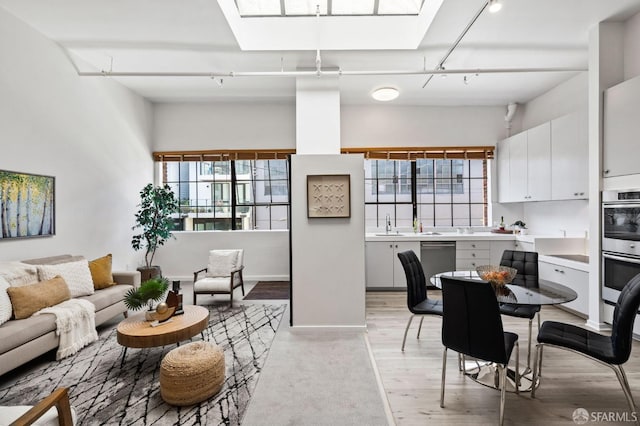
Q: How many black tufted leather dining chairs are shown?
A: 4